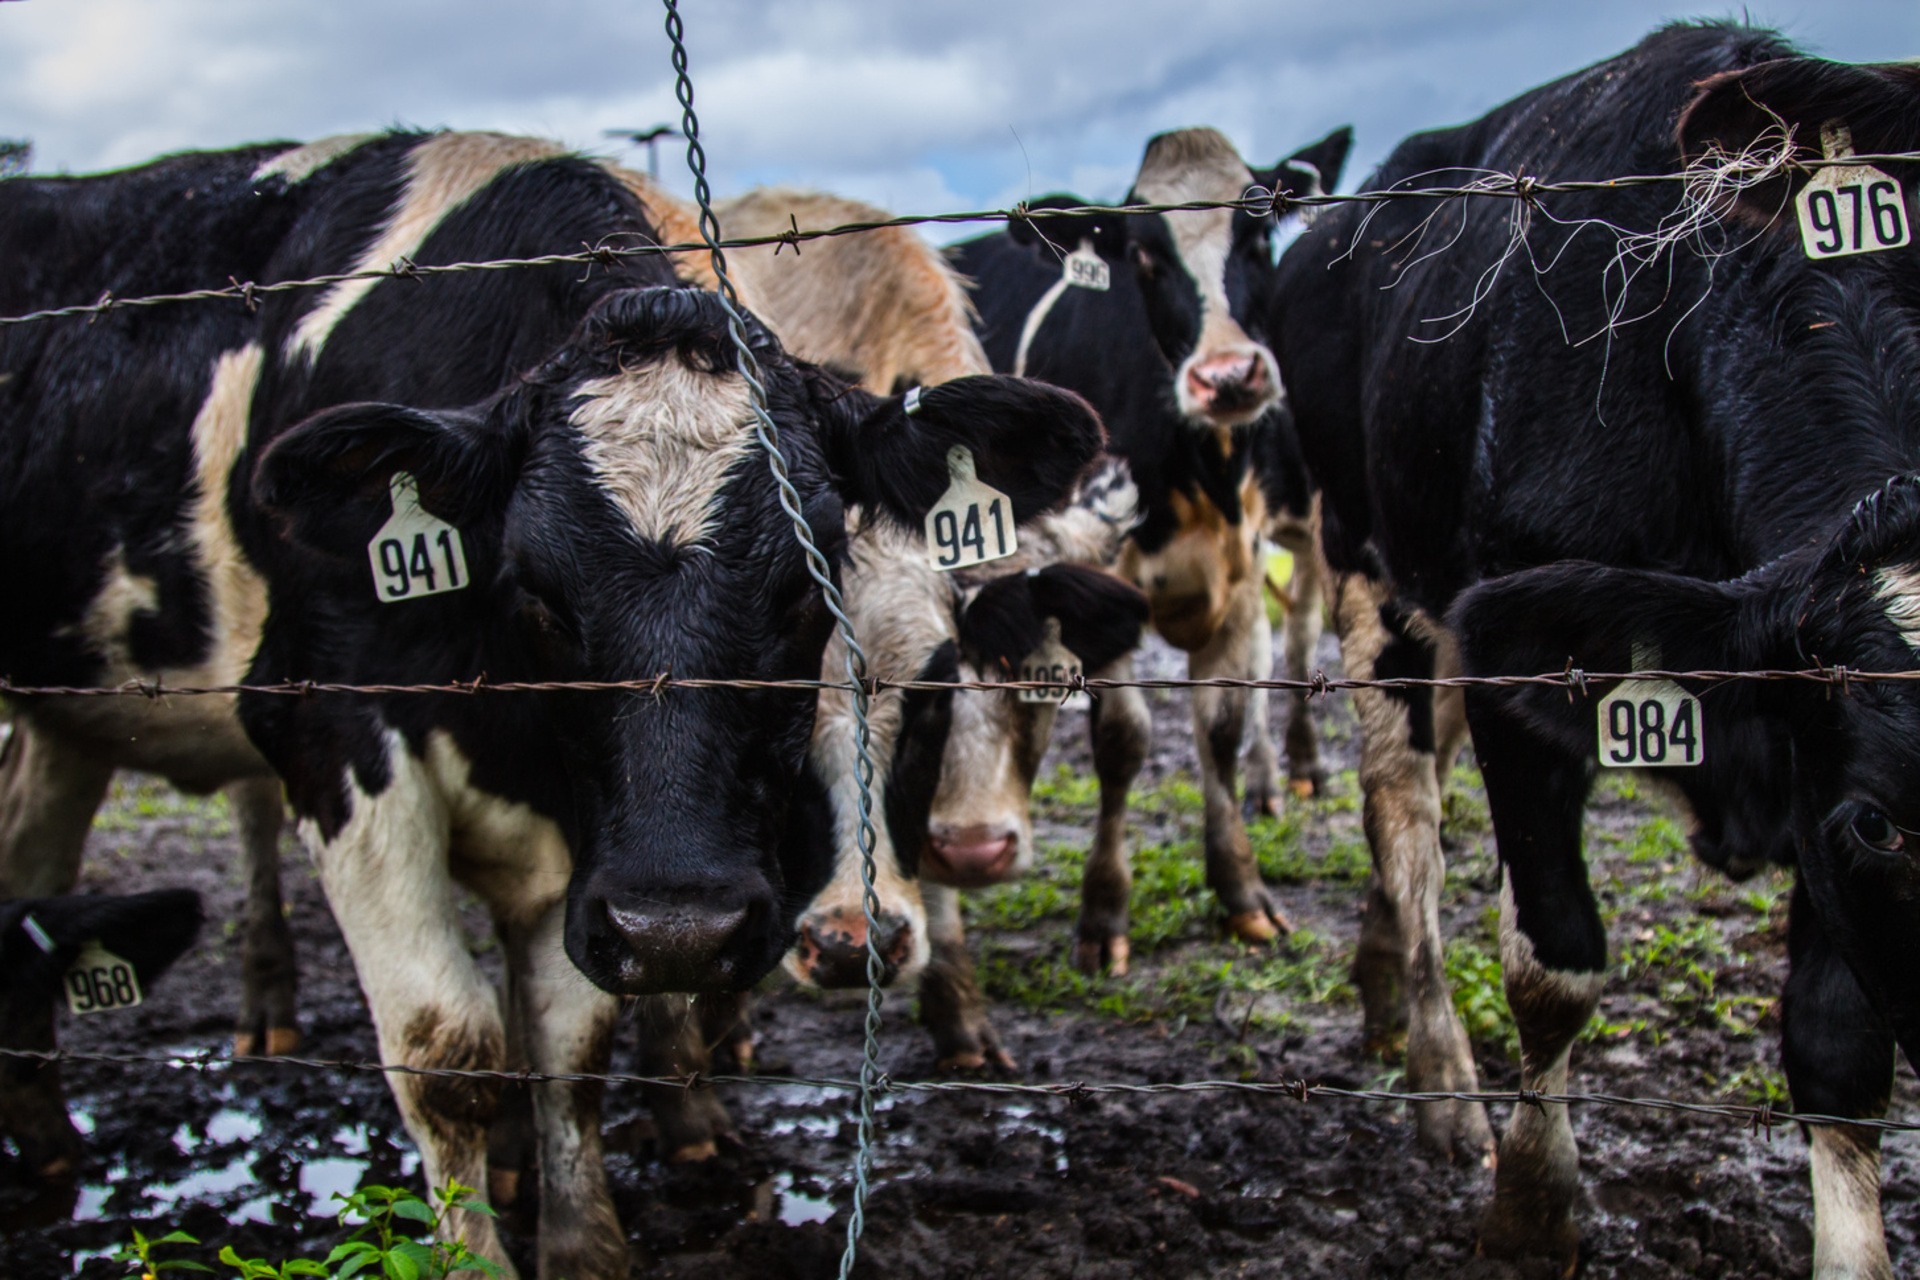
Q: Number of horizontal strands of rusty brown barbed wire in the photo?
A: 3